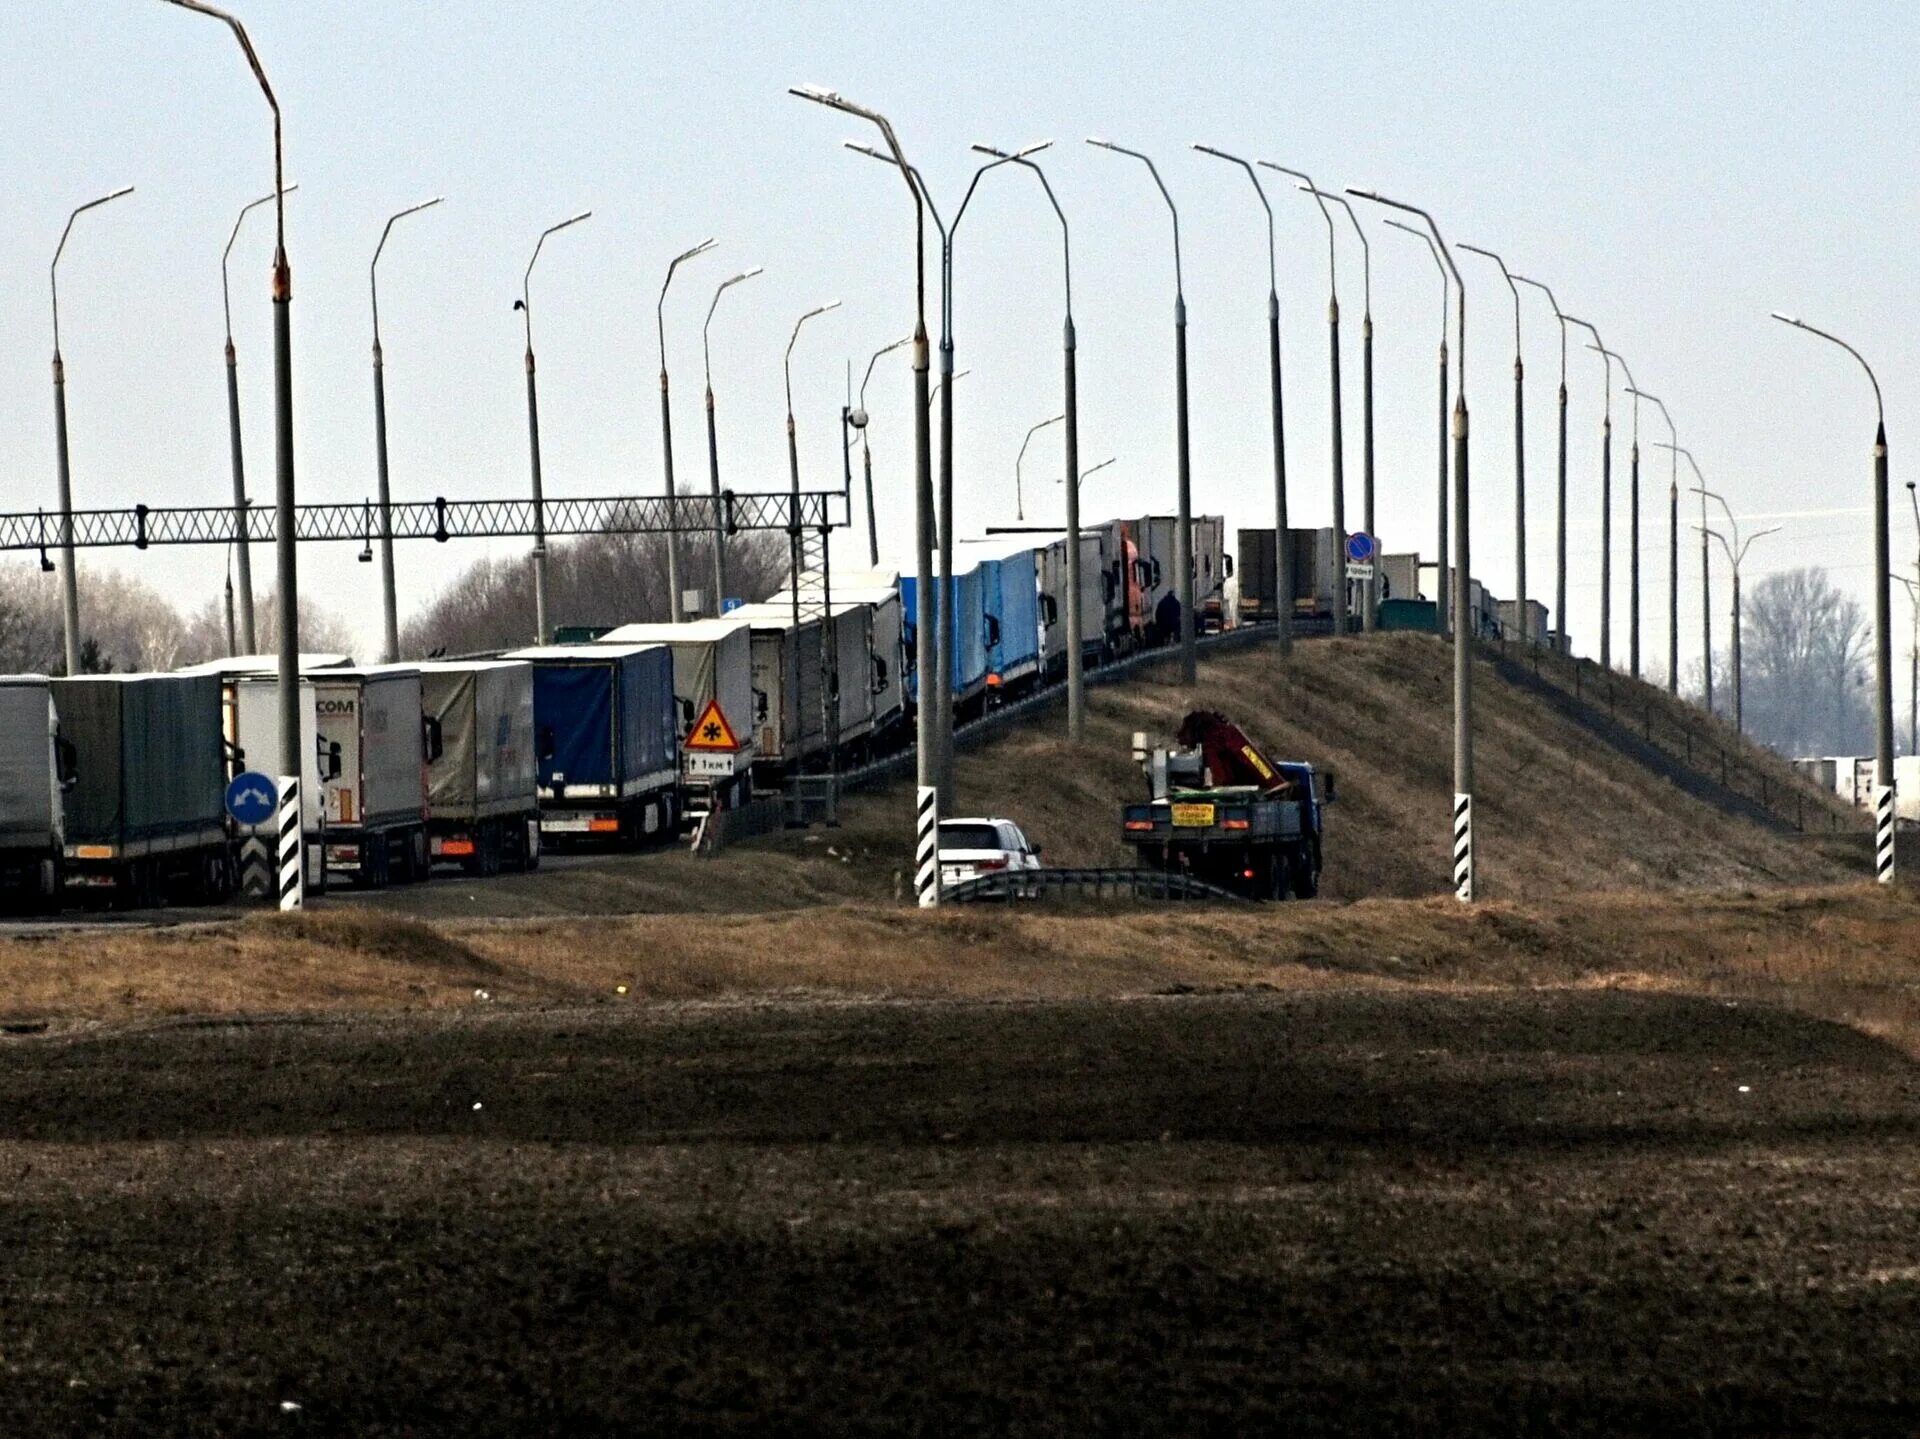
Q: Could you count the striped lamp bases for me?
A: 4